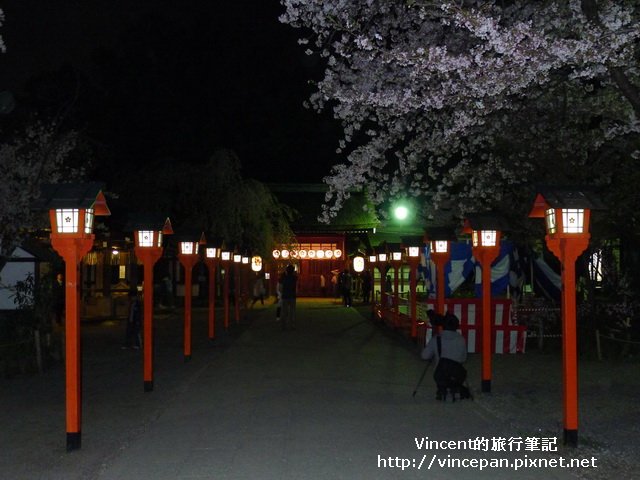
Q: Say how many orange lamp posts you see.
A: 14